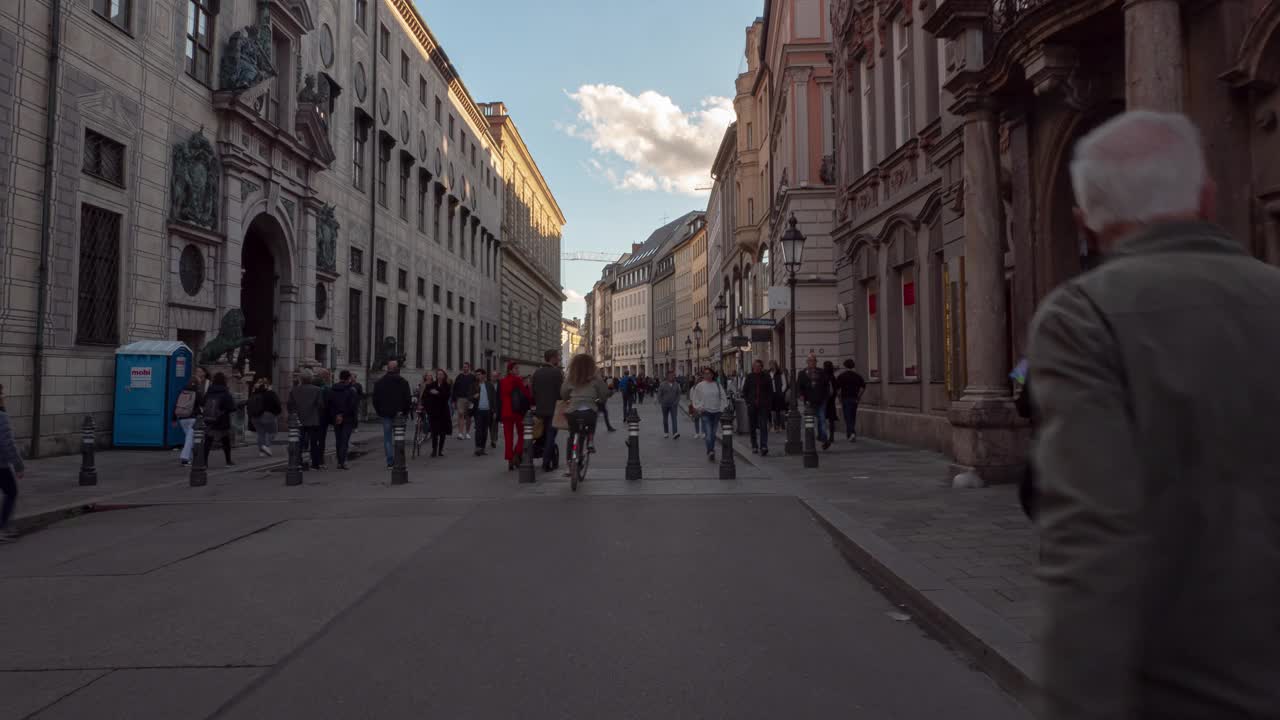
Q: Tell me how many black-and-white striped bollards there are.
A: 8